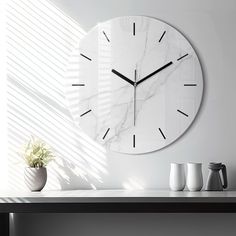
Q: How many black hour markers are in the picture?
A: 12